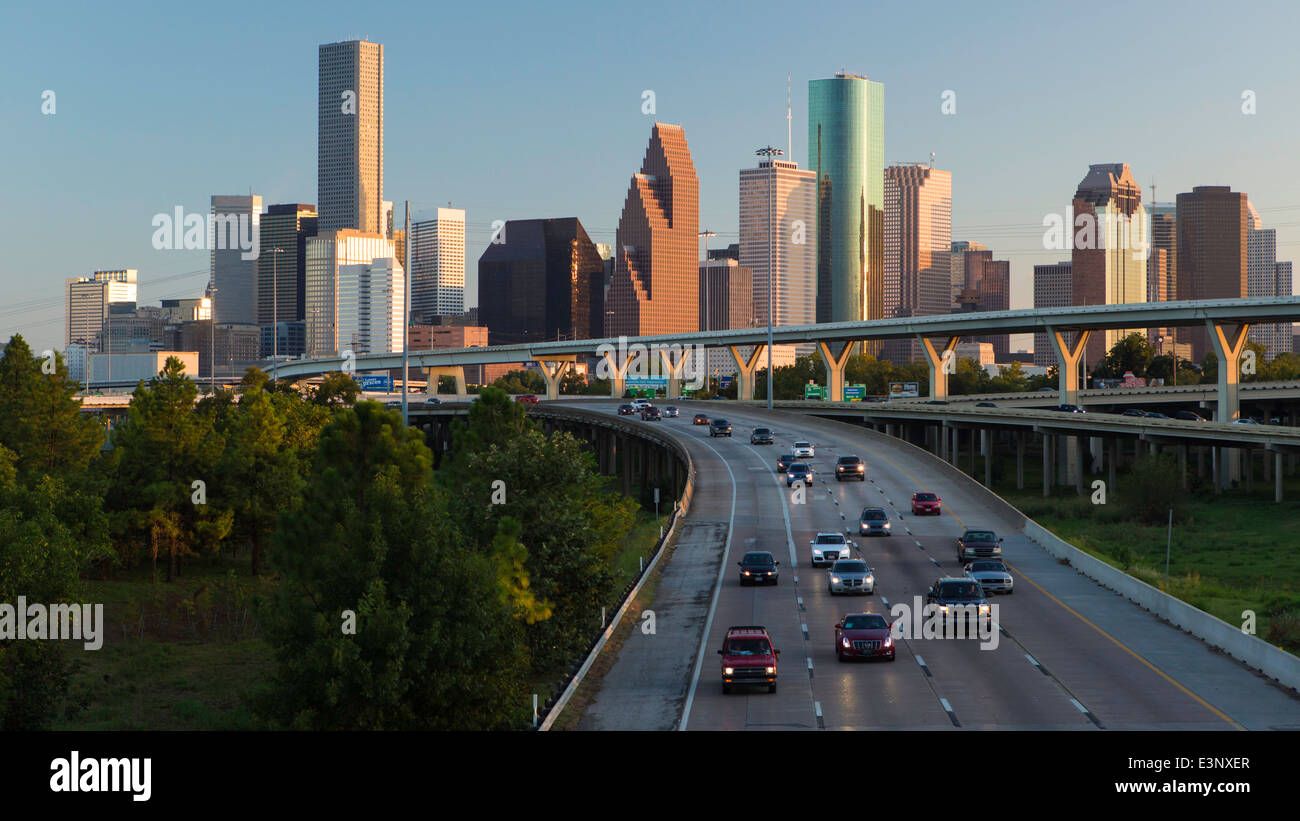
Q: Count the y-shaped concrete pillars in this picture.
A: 8